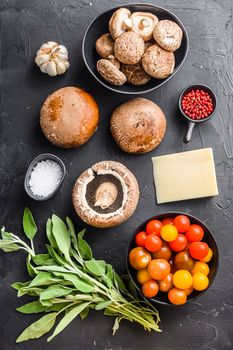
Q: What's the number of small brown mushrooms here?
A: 8